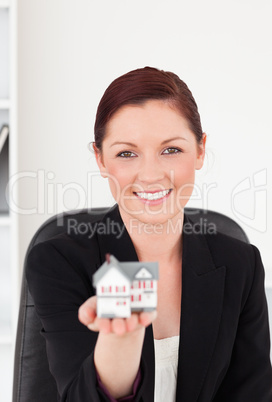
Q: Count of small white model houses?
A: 1